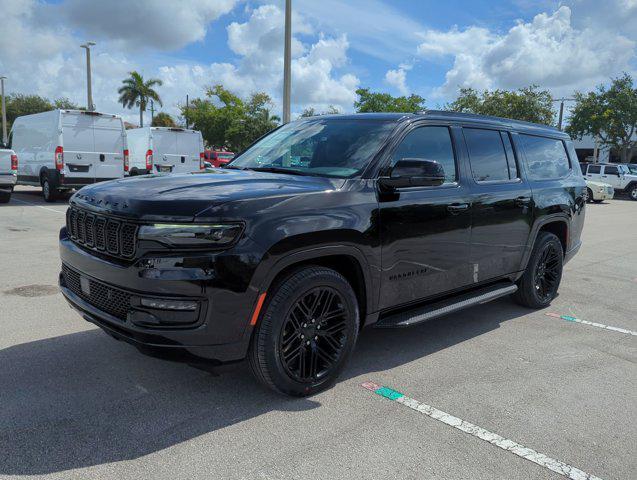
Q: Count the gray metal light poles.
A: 3